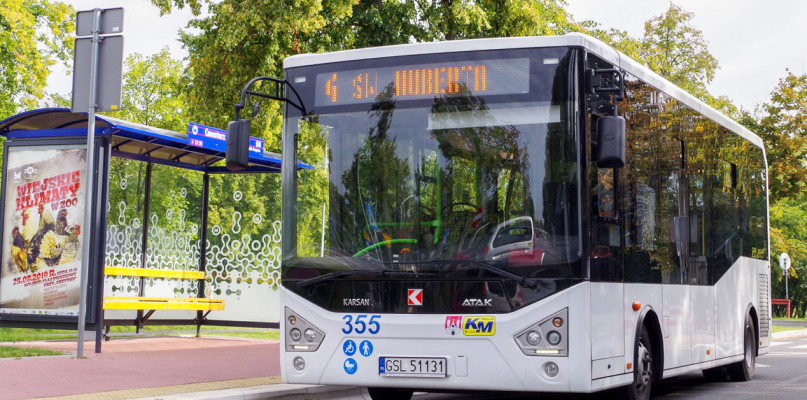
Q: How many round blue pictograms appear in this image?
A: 3